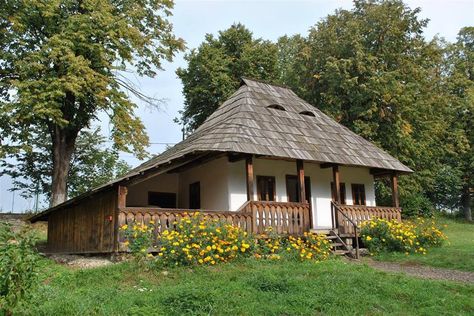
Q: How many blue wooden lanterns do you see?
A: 0